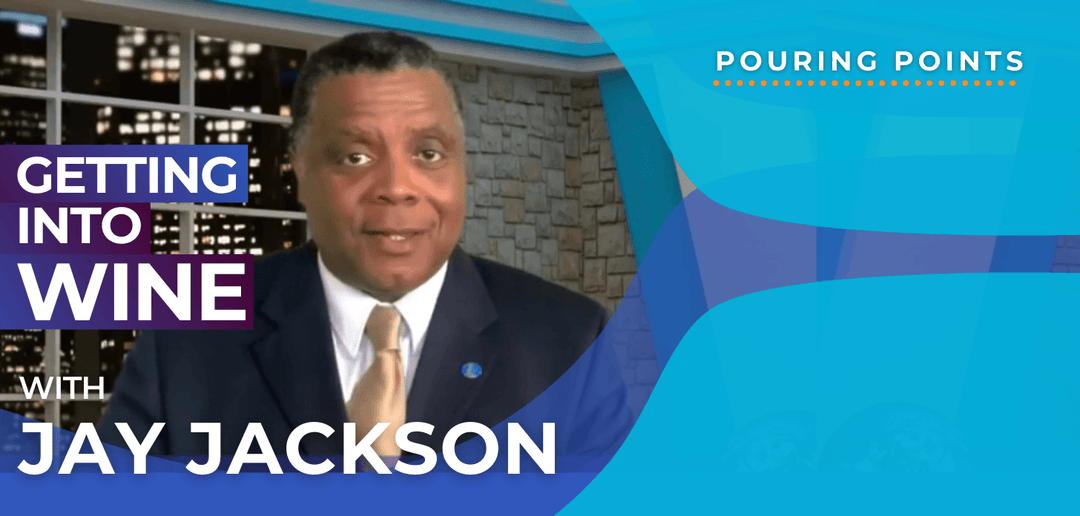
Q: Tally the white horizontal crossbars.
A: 3